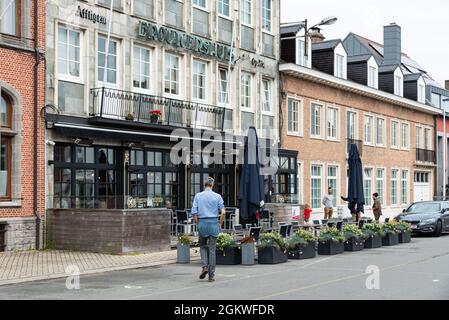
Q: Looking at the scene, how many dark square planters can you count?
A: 8